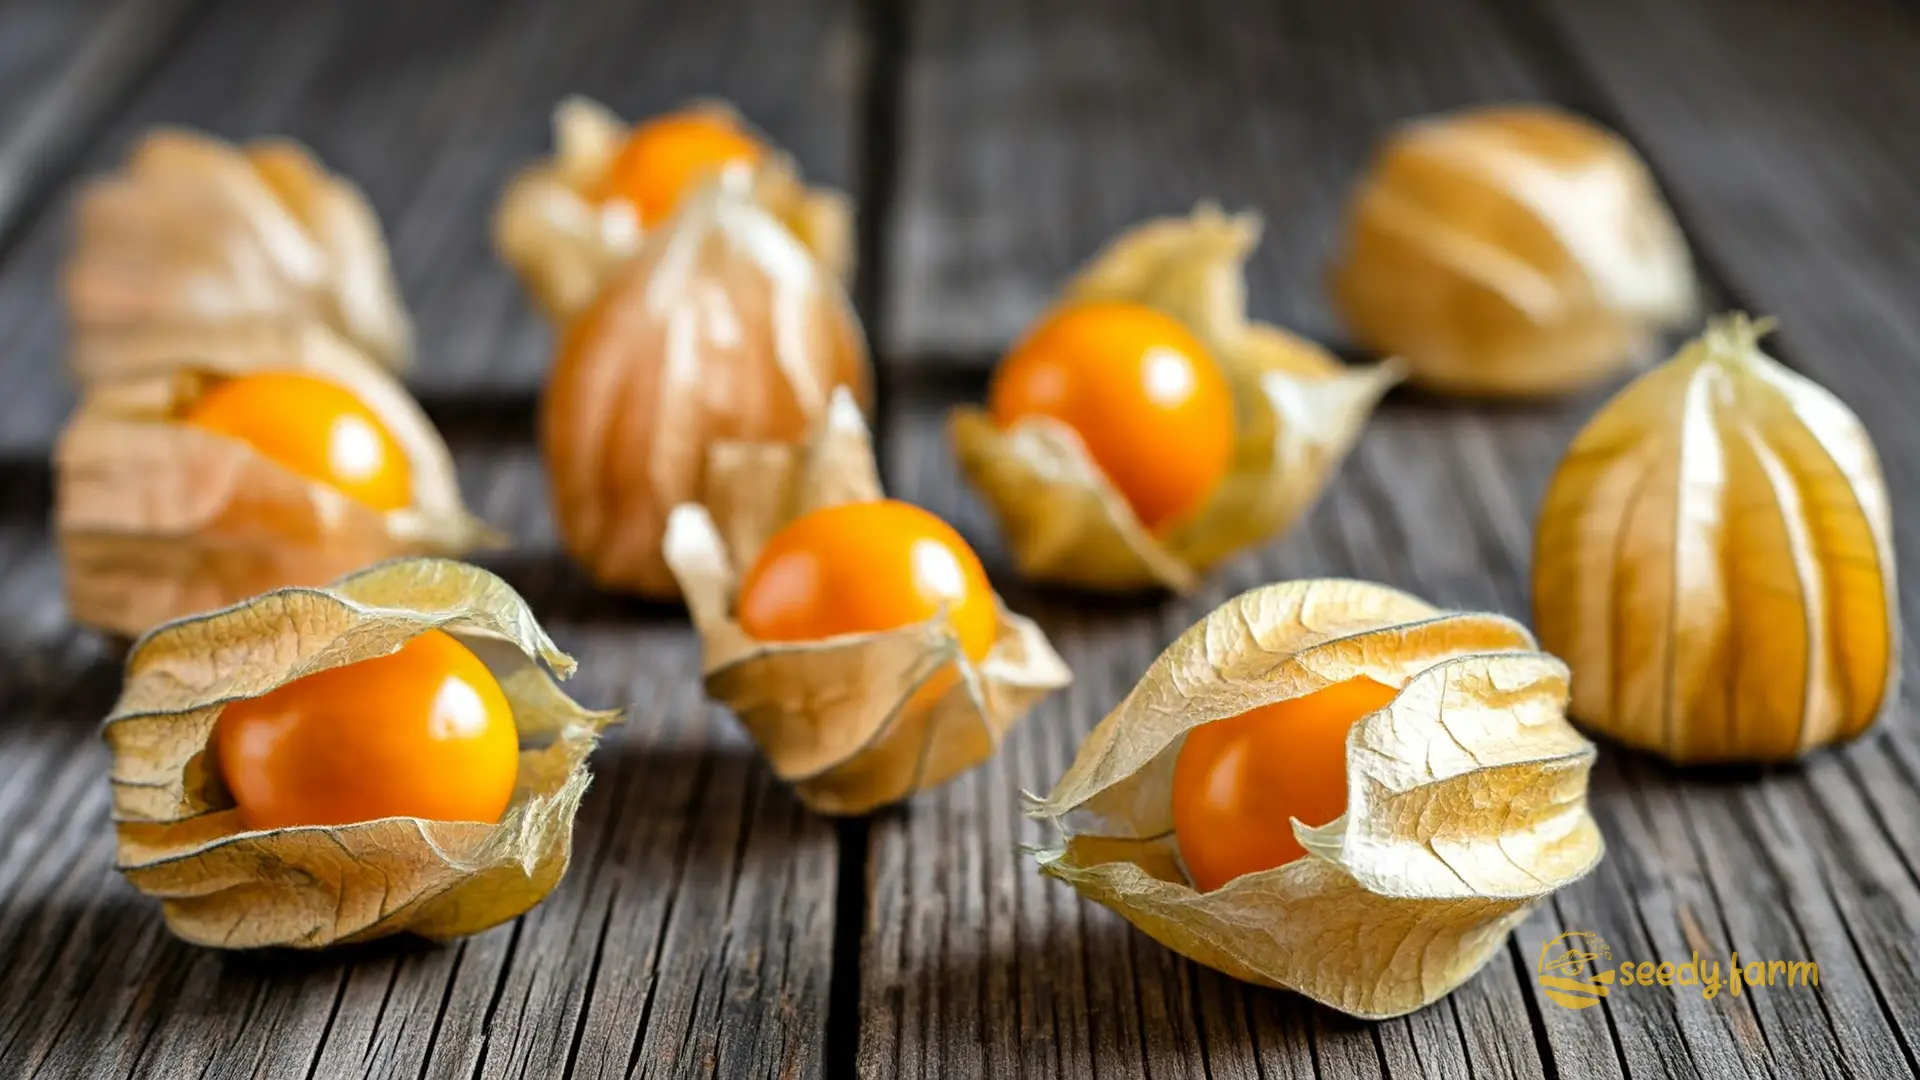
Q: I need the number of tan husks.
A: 10